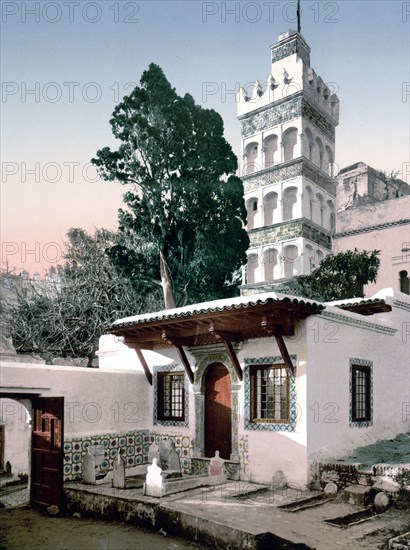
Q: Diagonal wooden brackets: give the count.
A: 4